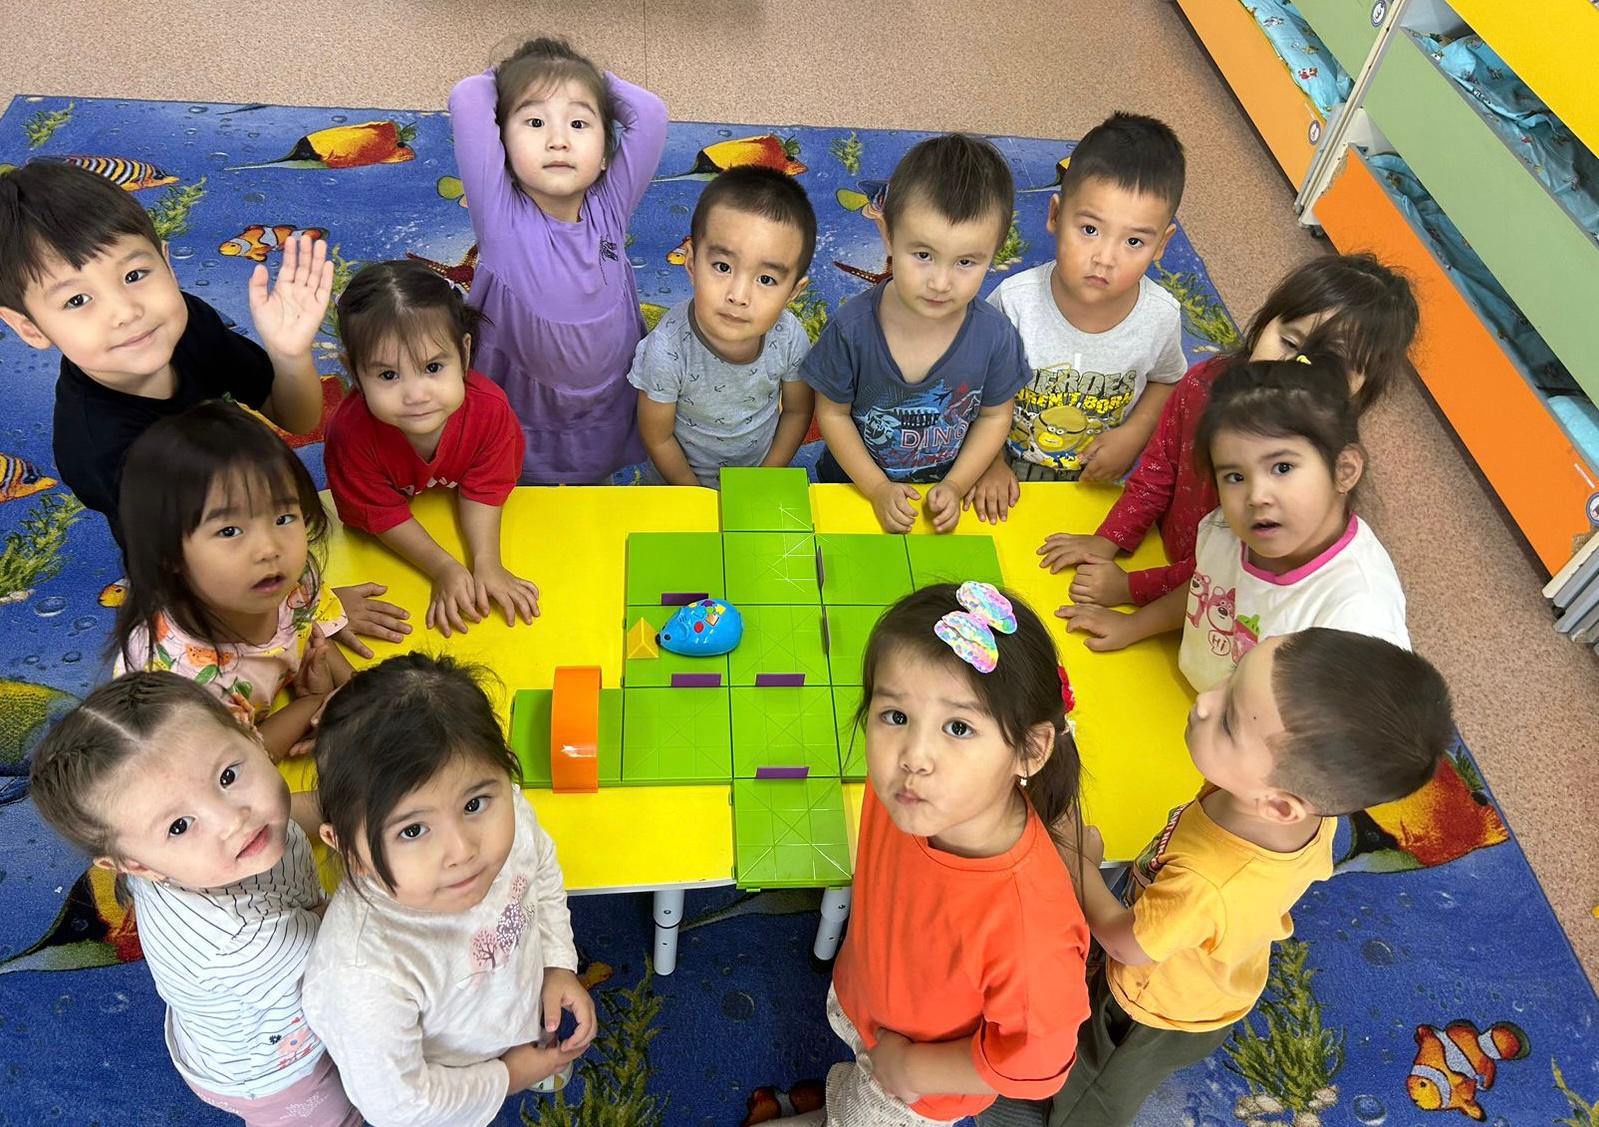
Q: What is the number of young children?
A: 13